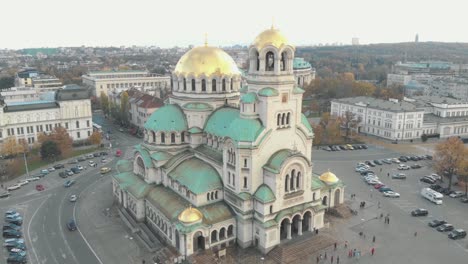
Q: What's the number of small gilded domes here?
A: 2